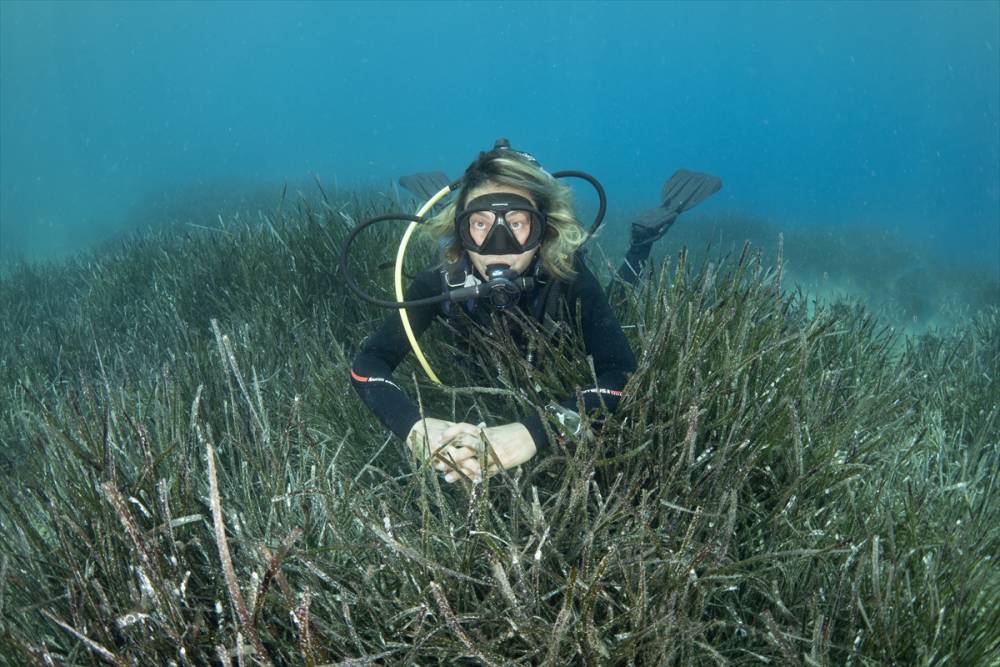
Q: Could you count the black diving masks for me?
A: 1